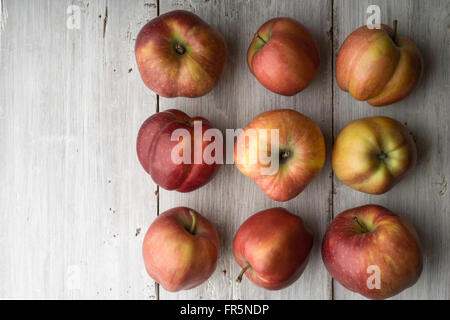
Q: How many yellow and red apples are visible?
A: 9